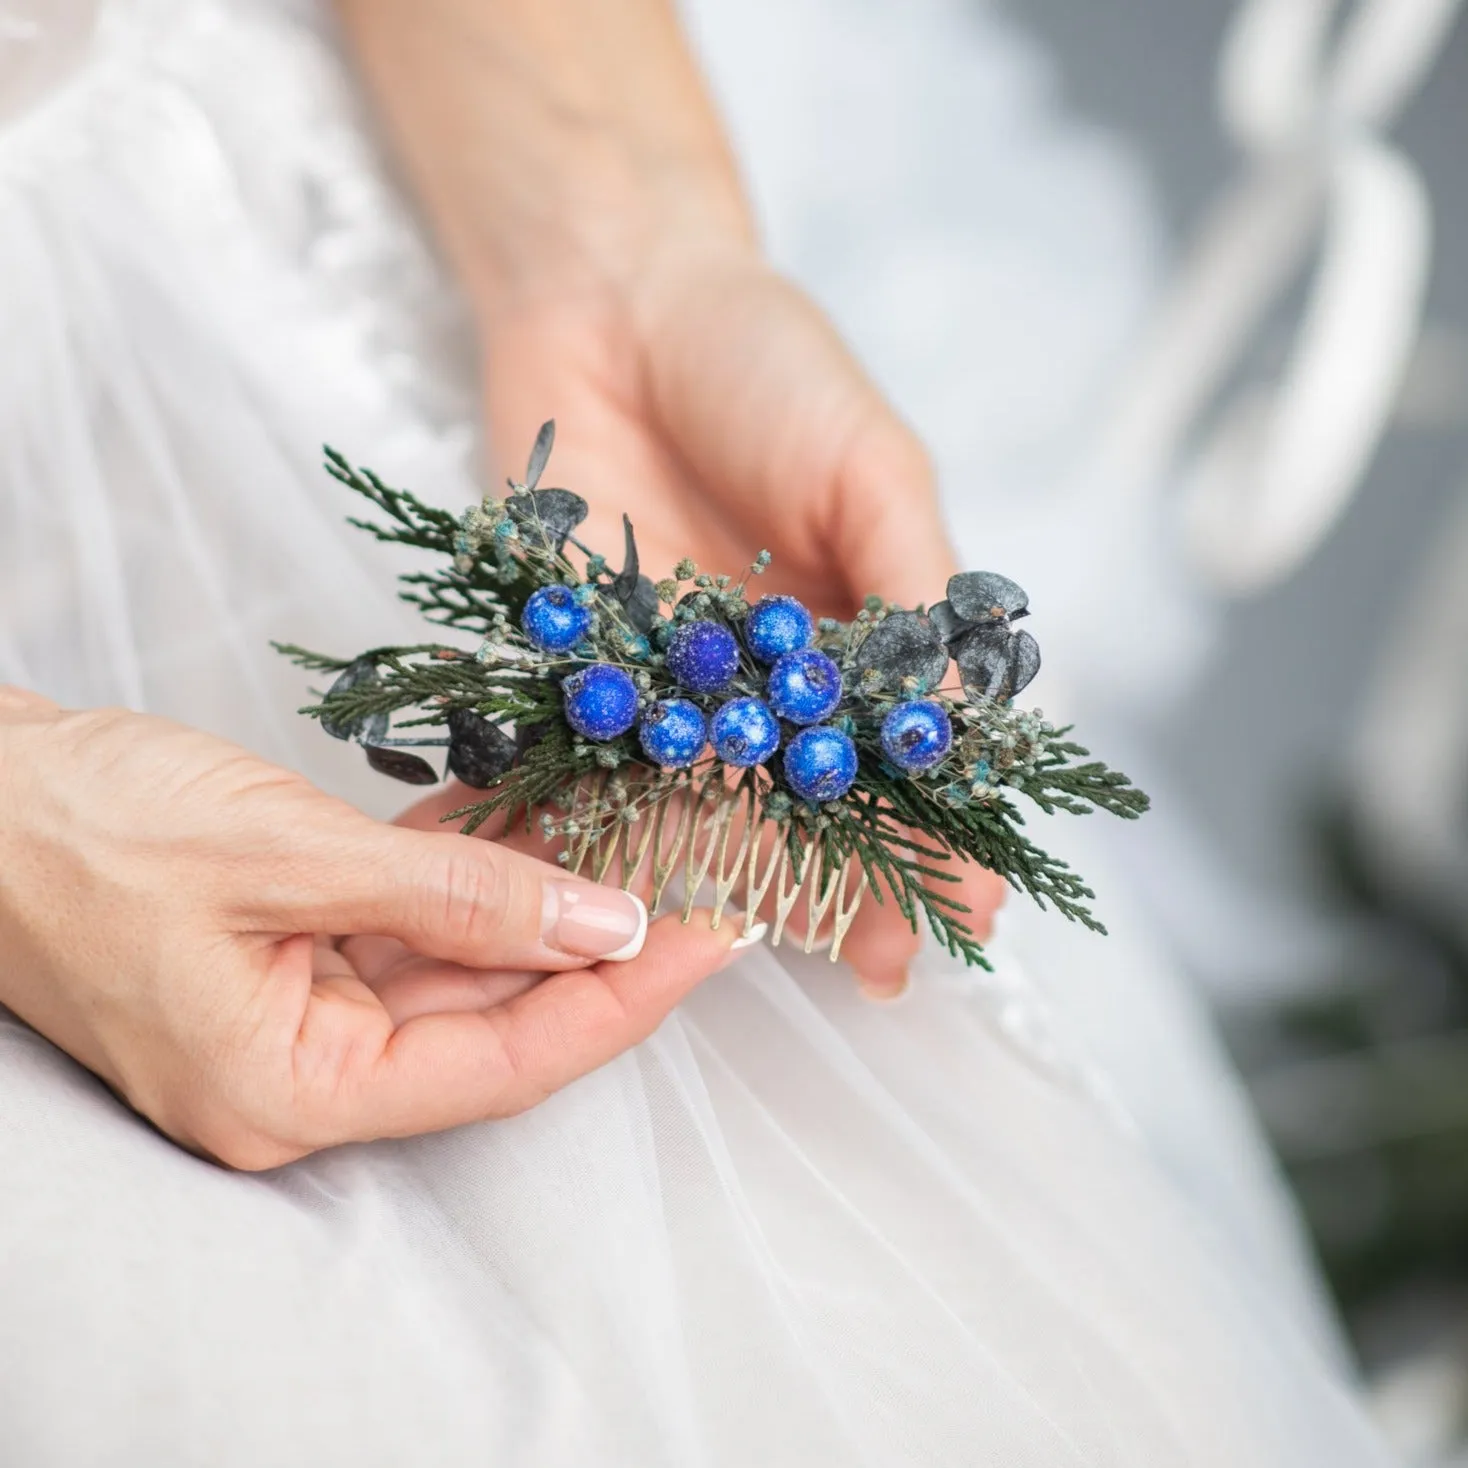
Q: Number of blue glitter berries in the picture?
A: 9